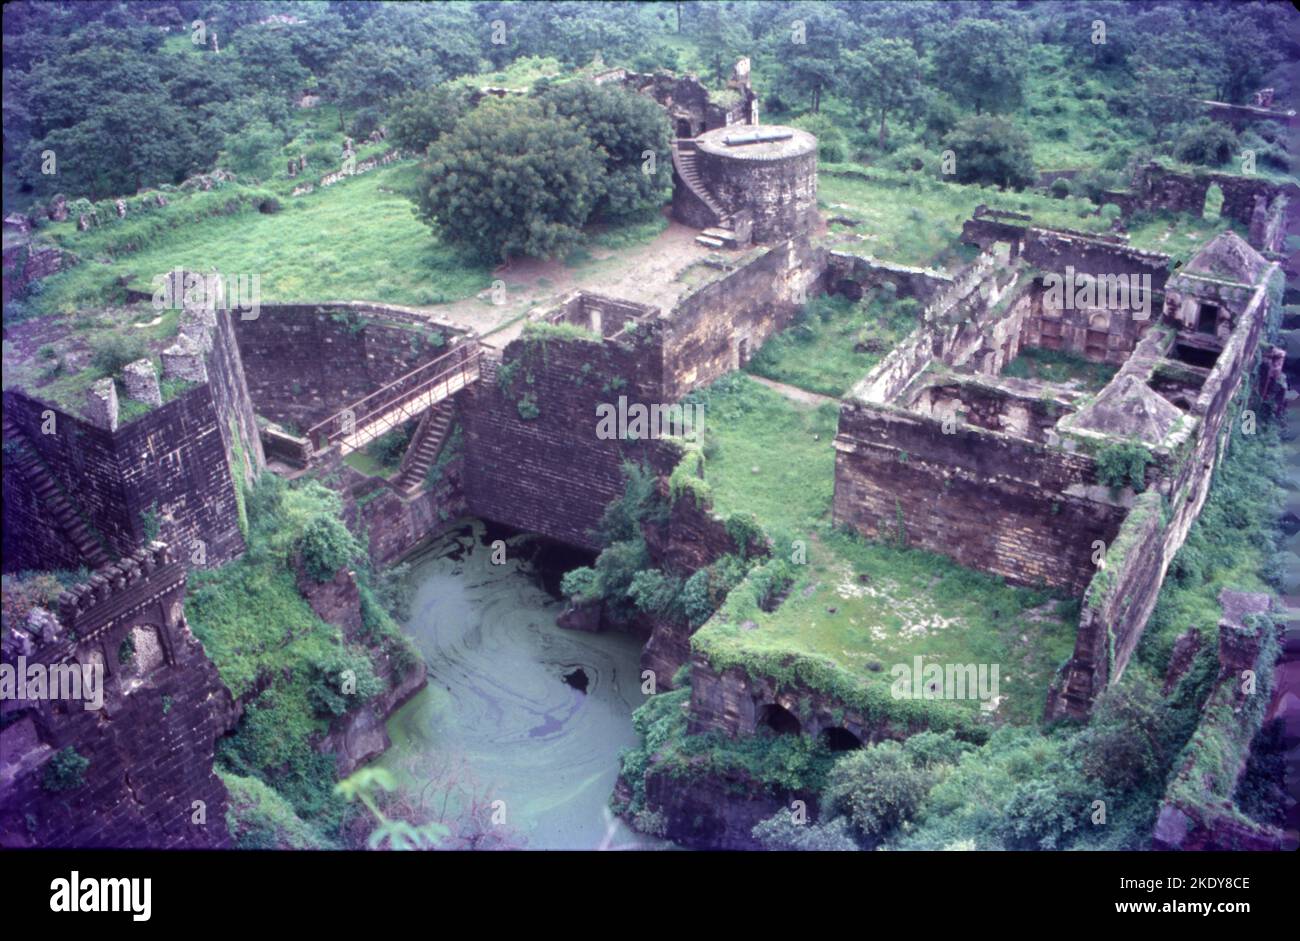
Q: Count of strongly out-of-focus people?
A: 0